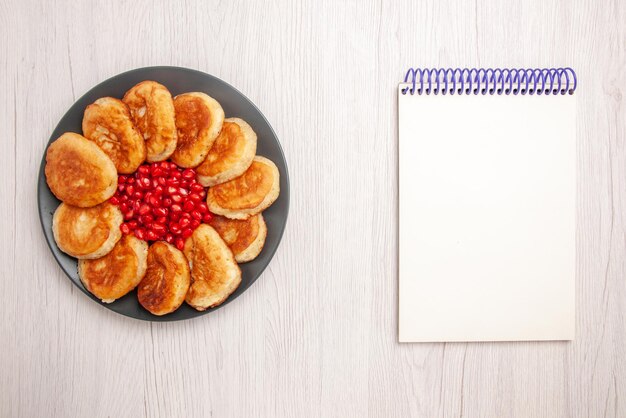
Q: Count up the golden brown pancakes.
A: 11